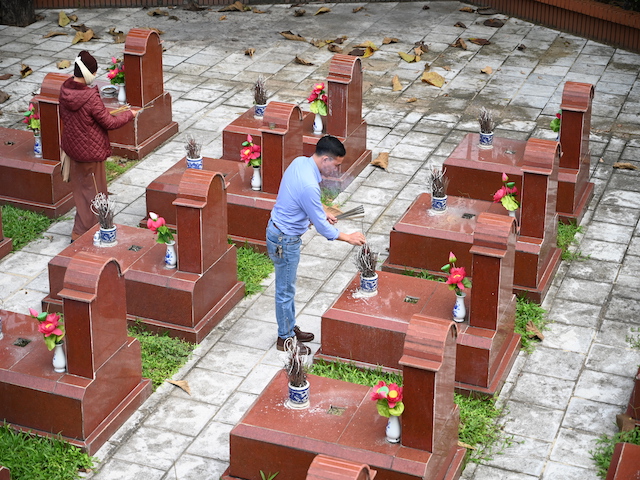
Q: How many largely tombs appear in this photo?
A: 10